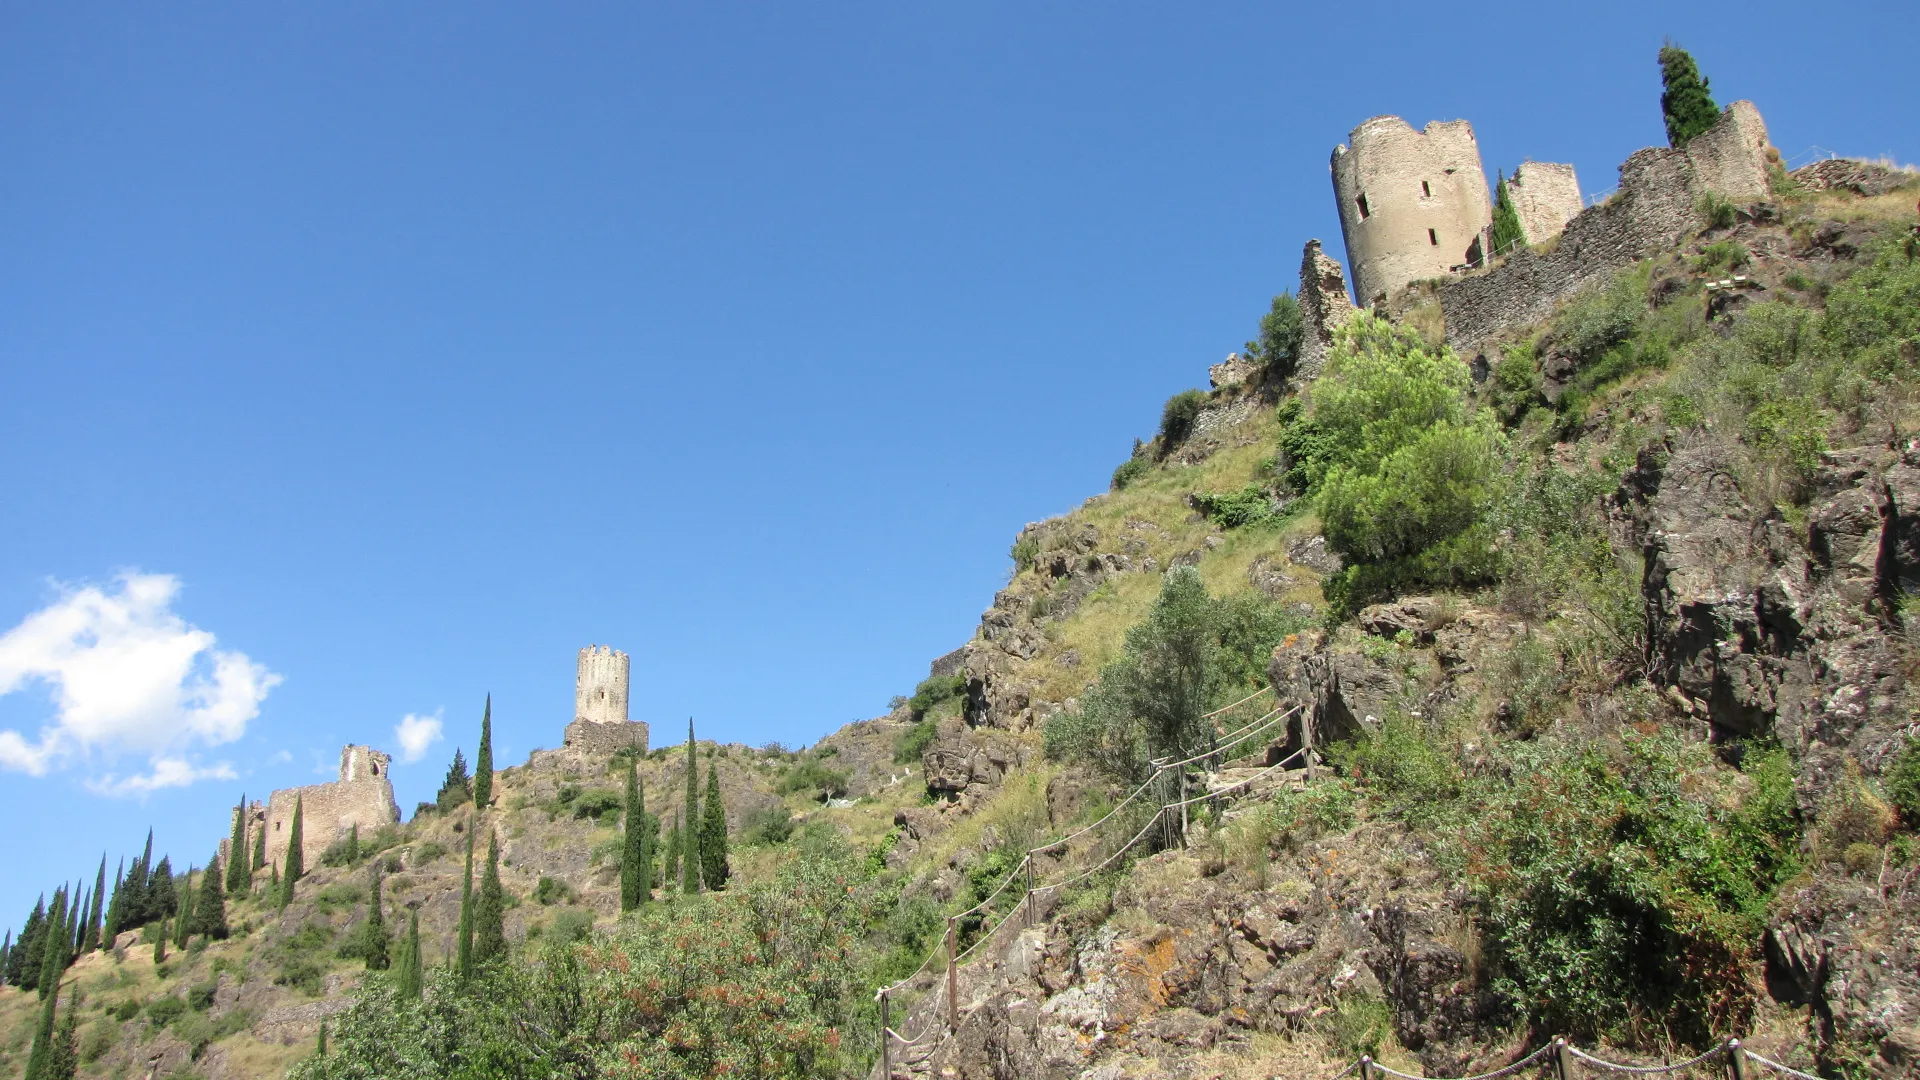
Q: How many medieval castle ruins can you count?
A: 3